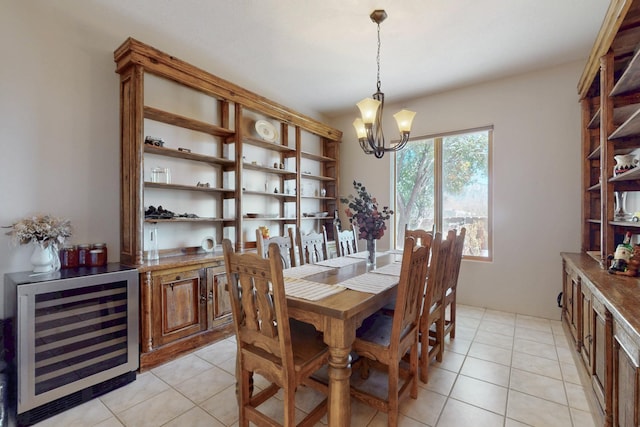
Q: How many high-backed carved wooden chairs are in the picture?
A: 8